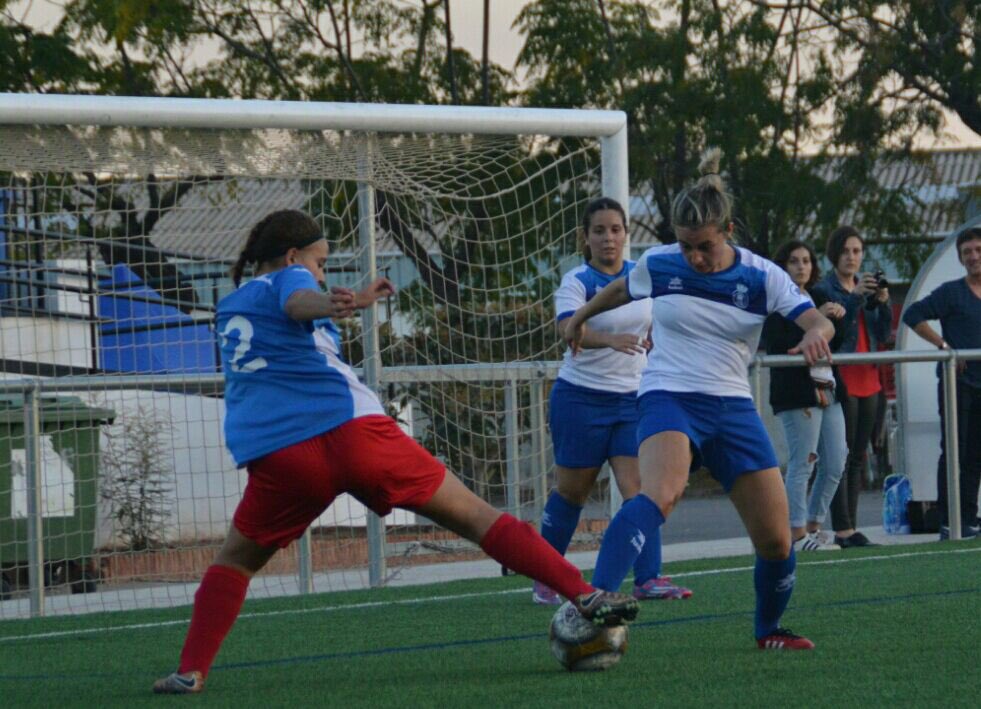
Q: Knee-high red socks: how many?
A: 2